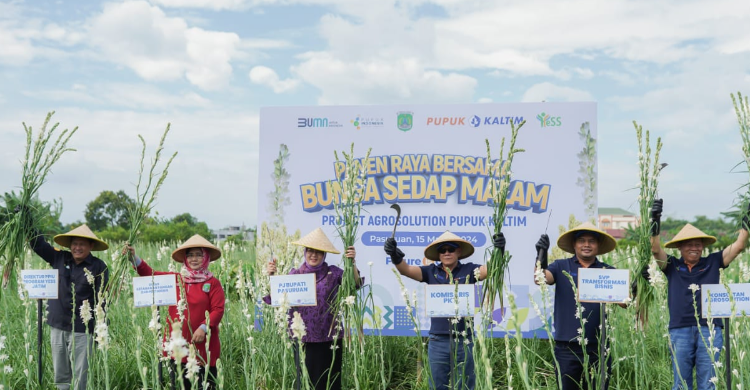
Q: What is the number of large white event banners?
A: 1